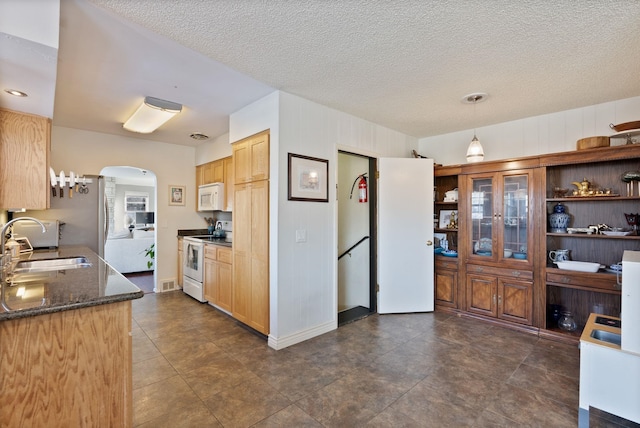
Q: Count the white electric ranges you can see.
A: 1